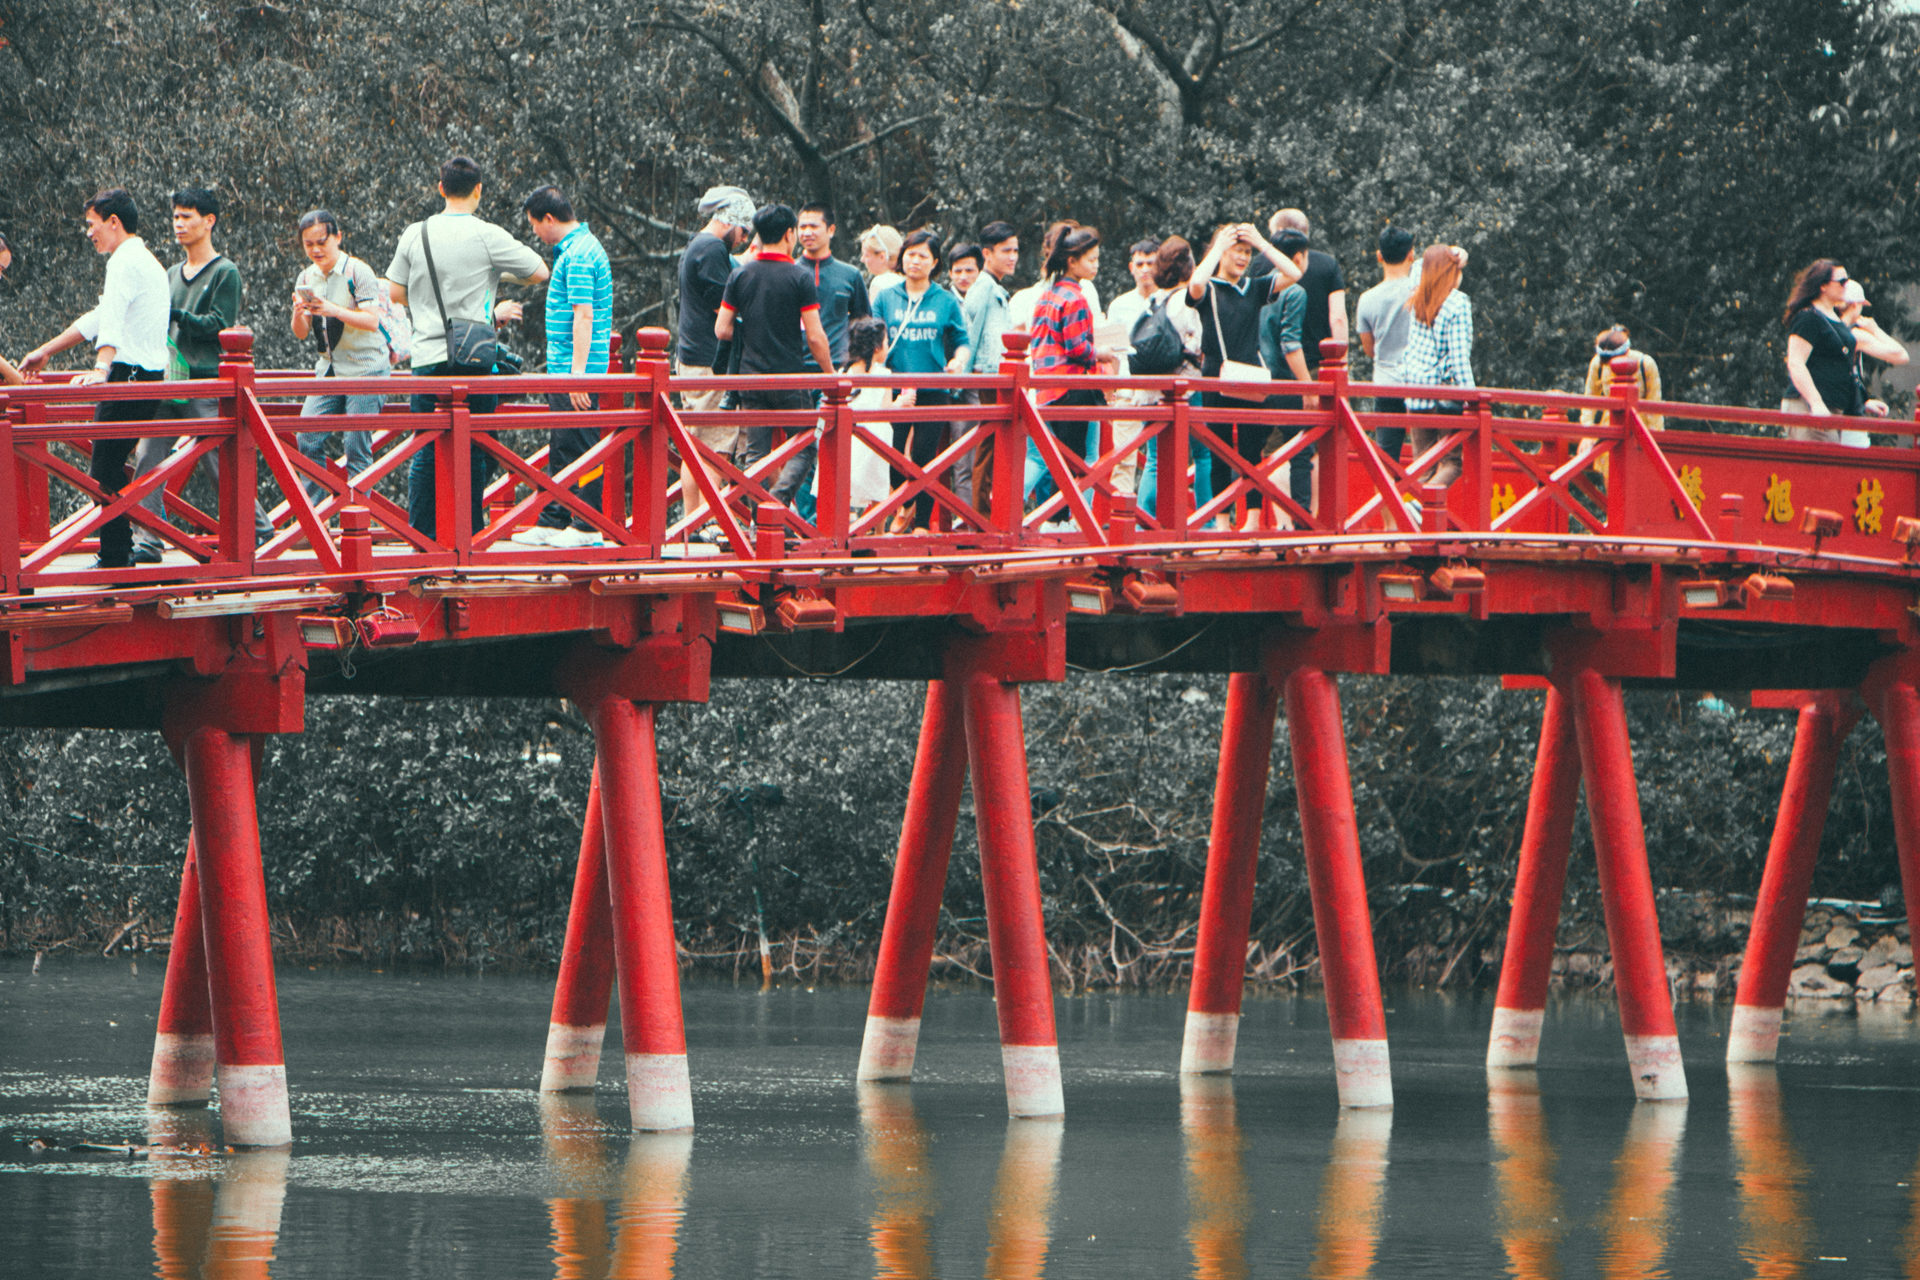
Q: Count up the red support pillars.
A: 12